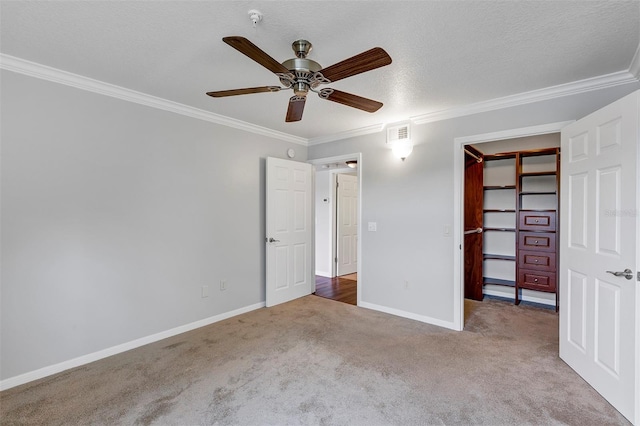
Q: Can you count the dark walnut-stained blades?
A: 5